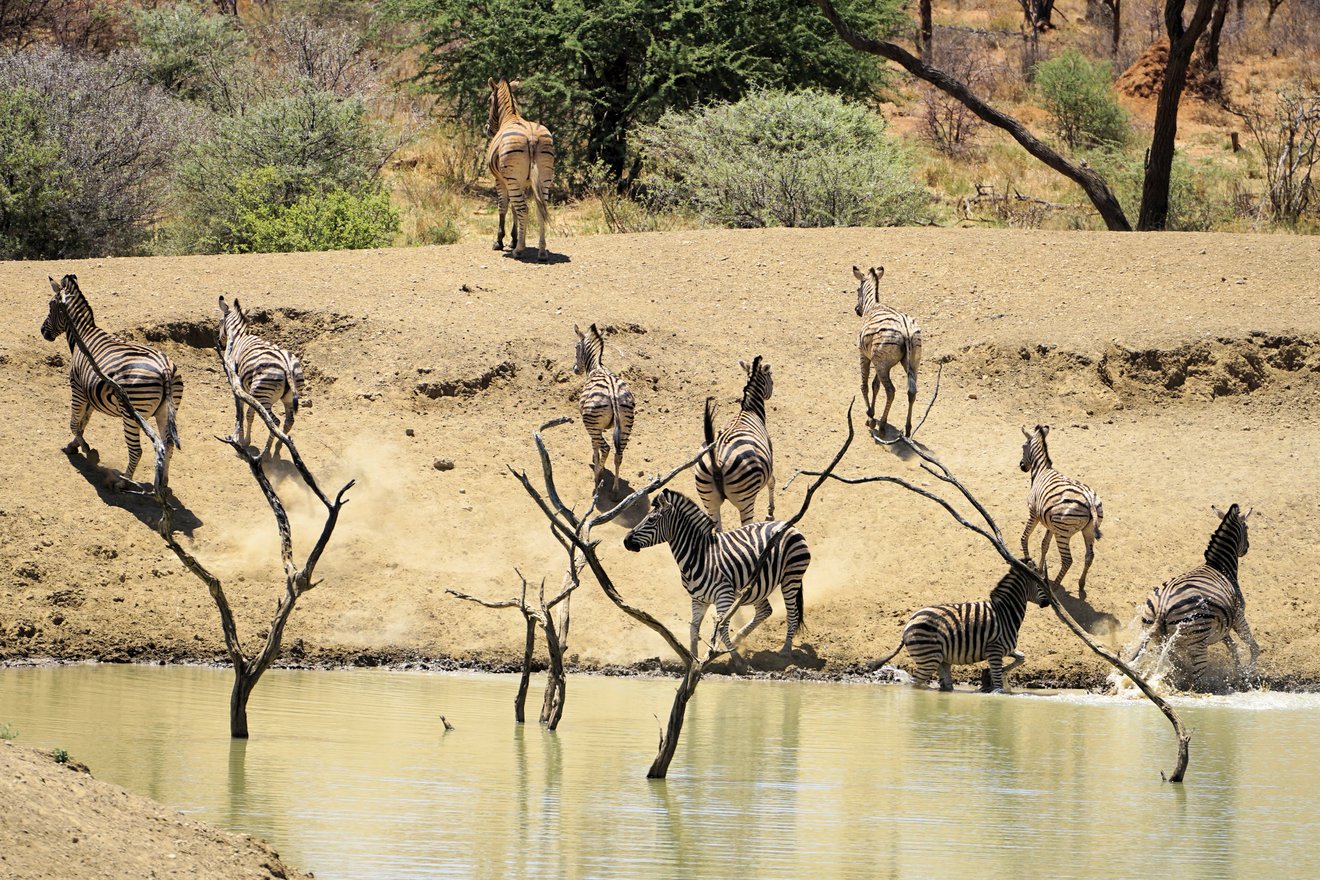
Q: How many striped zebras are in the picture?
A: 10